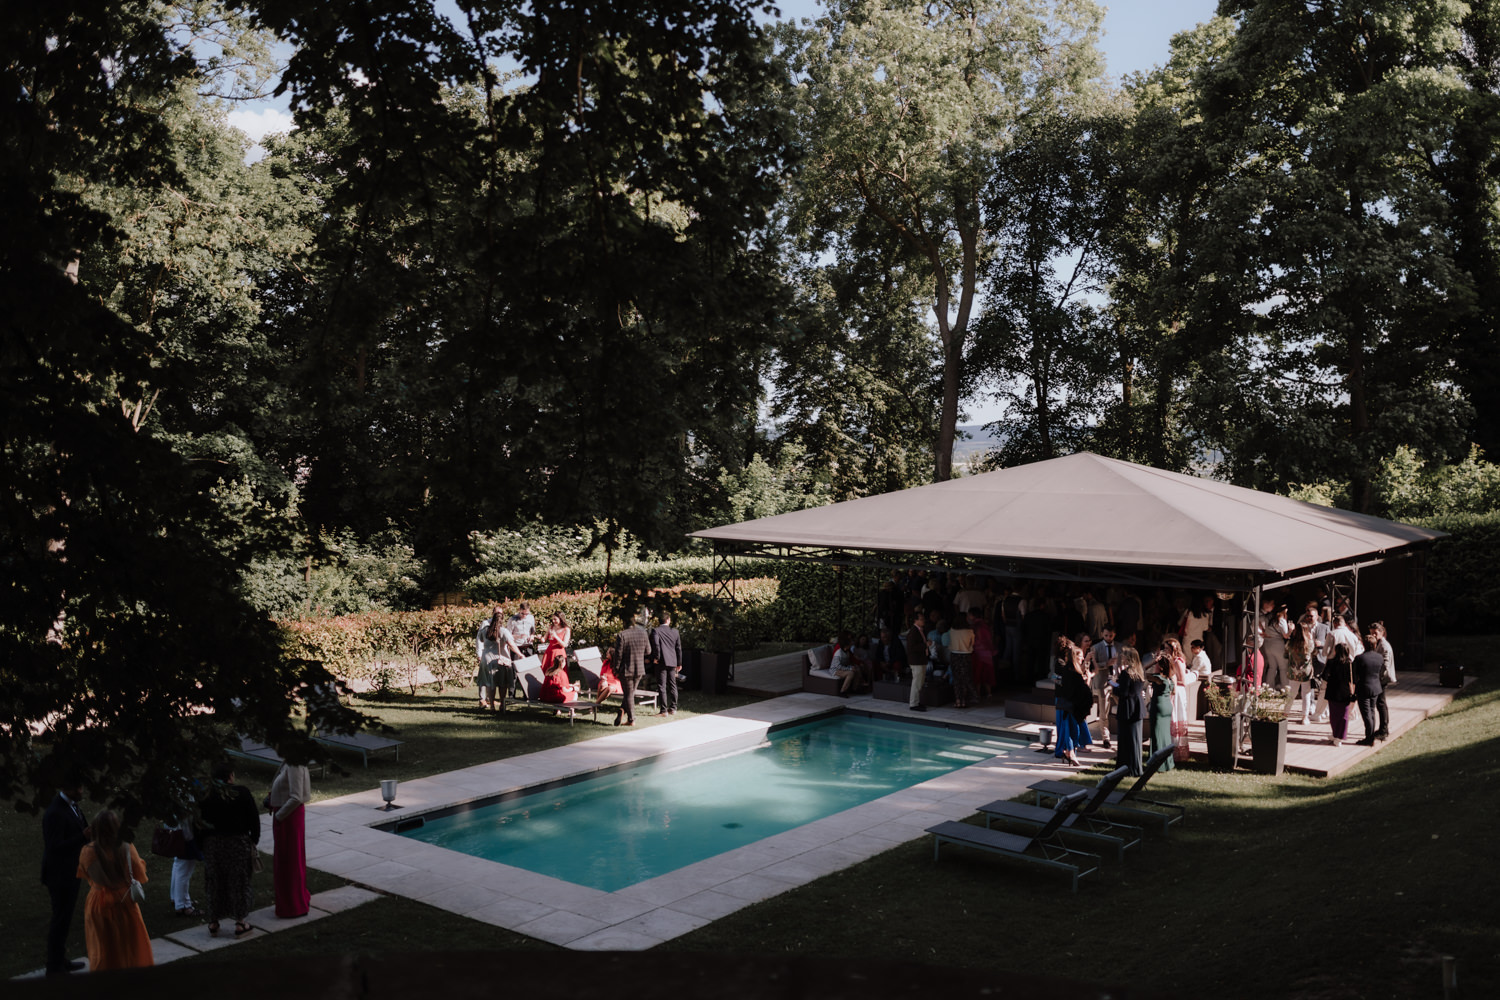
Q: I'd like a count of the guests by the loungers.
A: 8